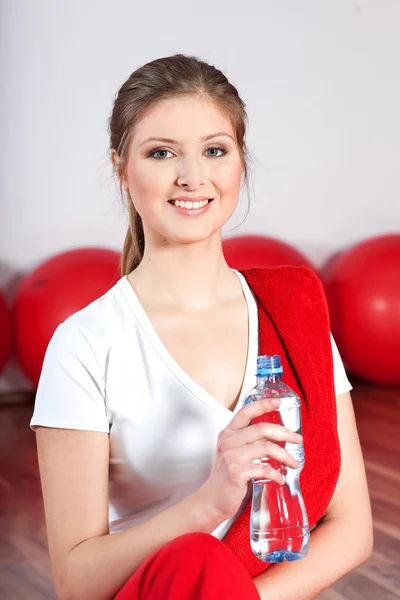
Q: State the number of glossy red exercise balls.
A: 4